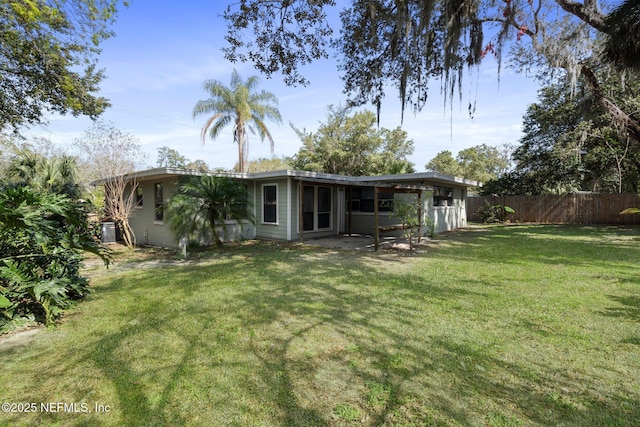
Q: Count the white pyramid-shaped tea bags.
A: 0